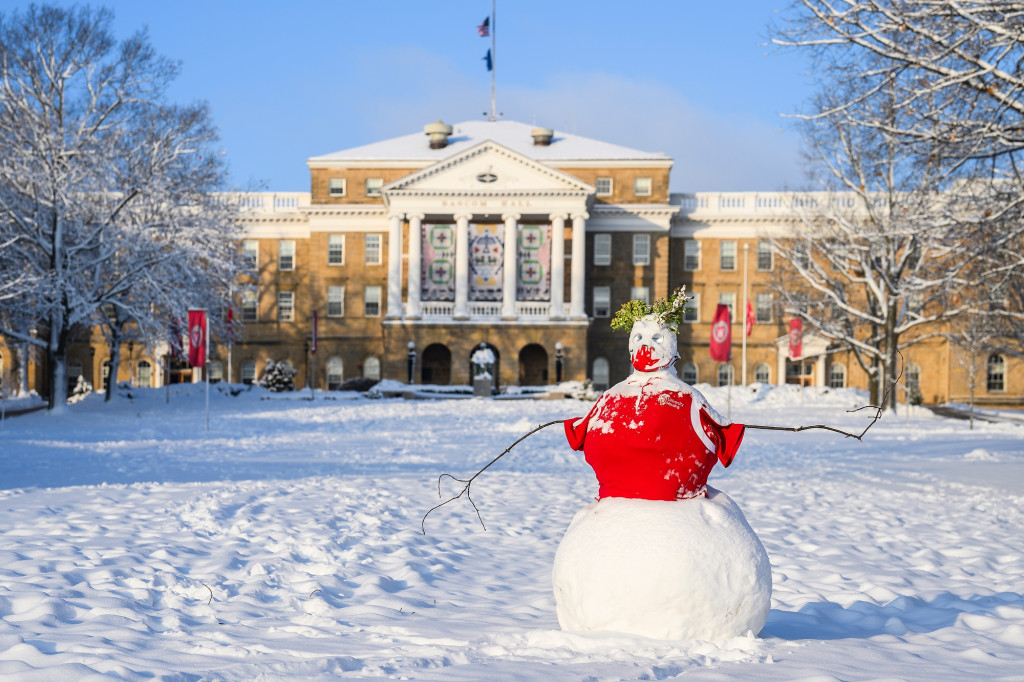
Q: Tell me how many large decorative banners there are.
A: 3